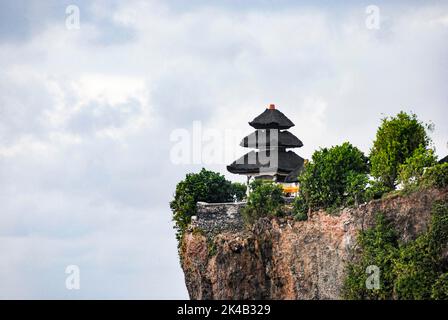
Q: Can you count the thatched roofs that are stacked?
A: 3